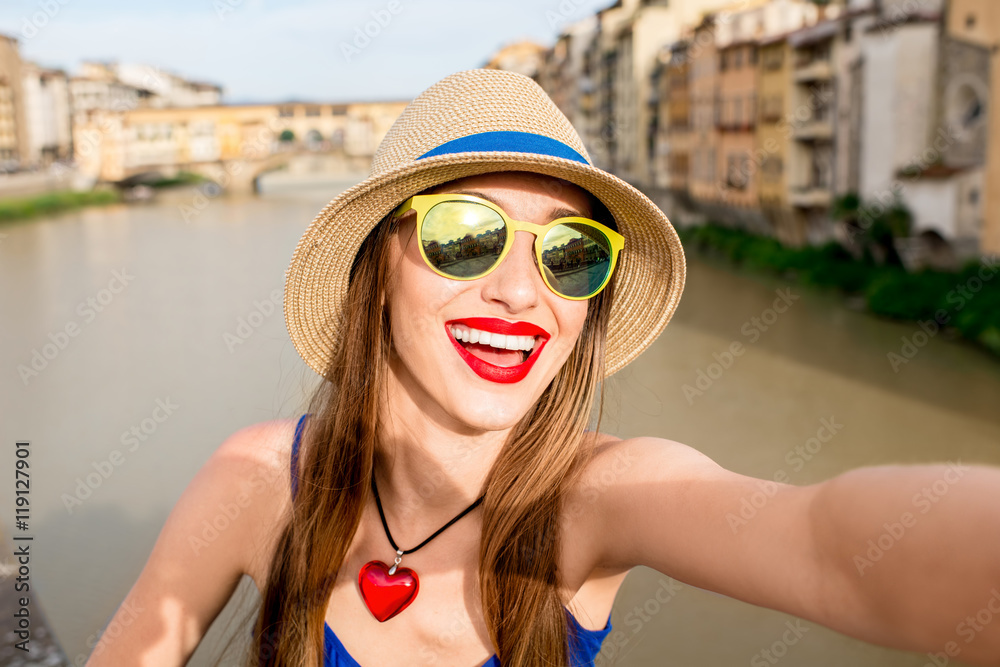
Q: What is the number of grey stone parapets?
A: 1